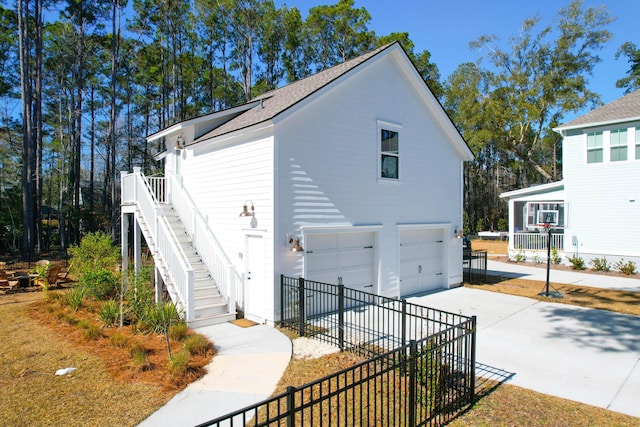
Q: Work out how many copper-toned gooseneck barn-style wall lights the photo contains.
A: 4